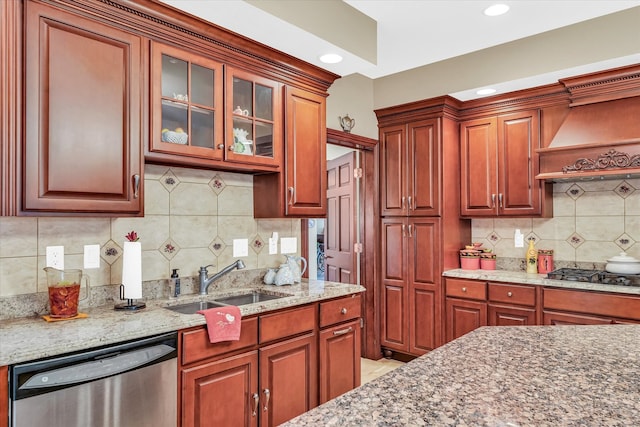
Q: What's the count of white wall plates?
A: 6